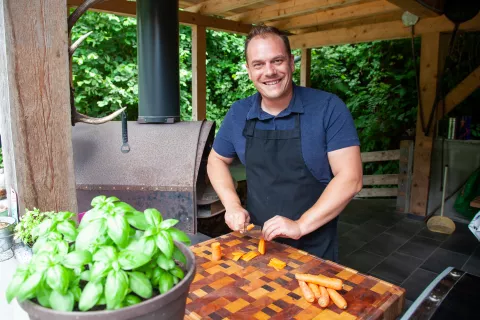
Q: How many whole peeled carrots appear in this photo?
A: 5